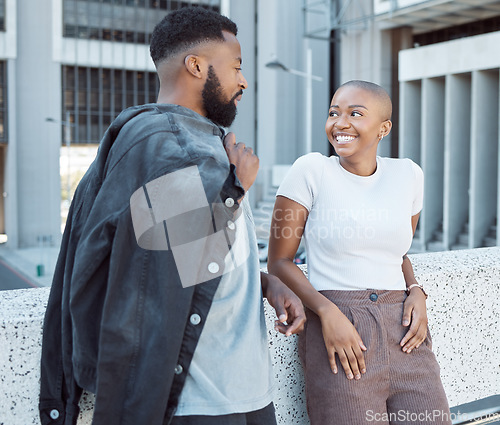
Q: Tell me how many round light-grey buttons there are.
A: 6